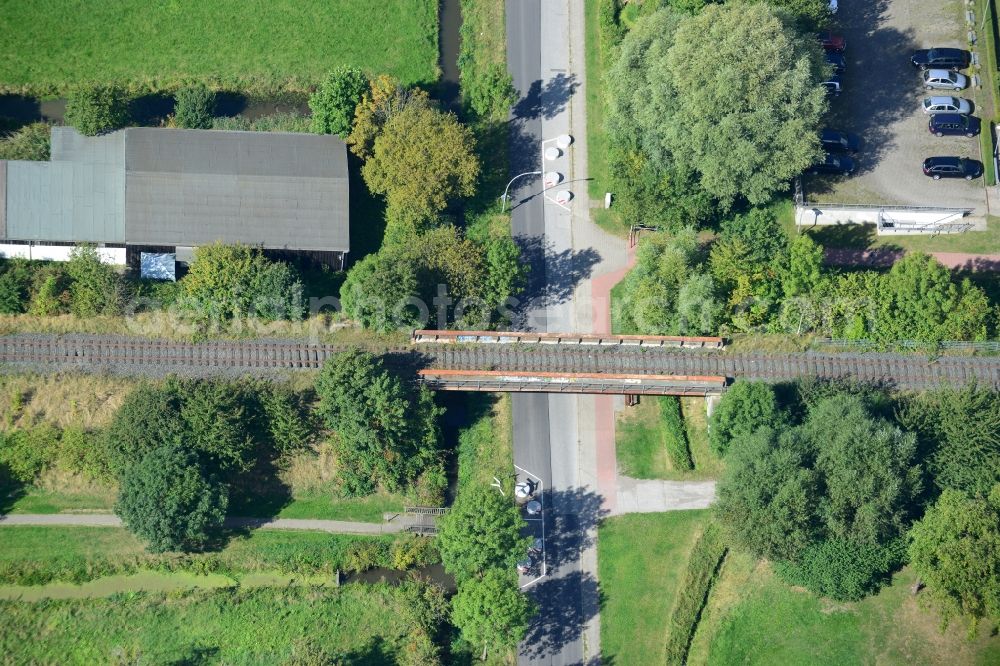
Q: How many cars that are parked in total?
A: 11